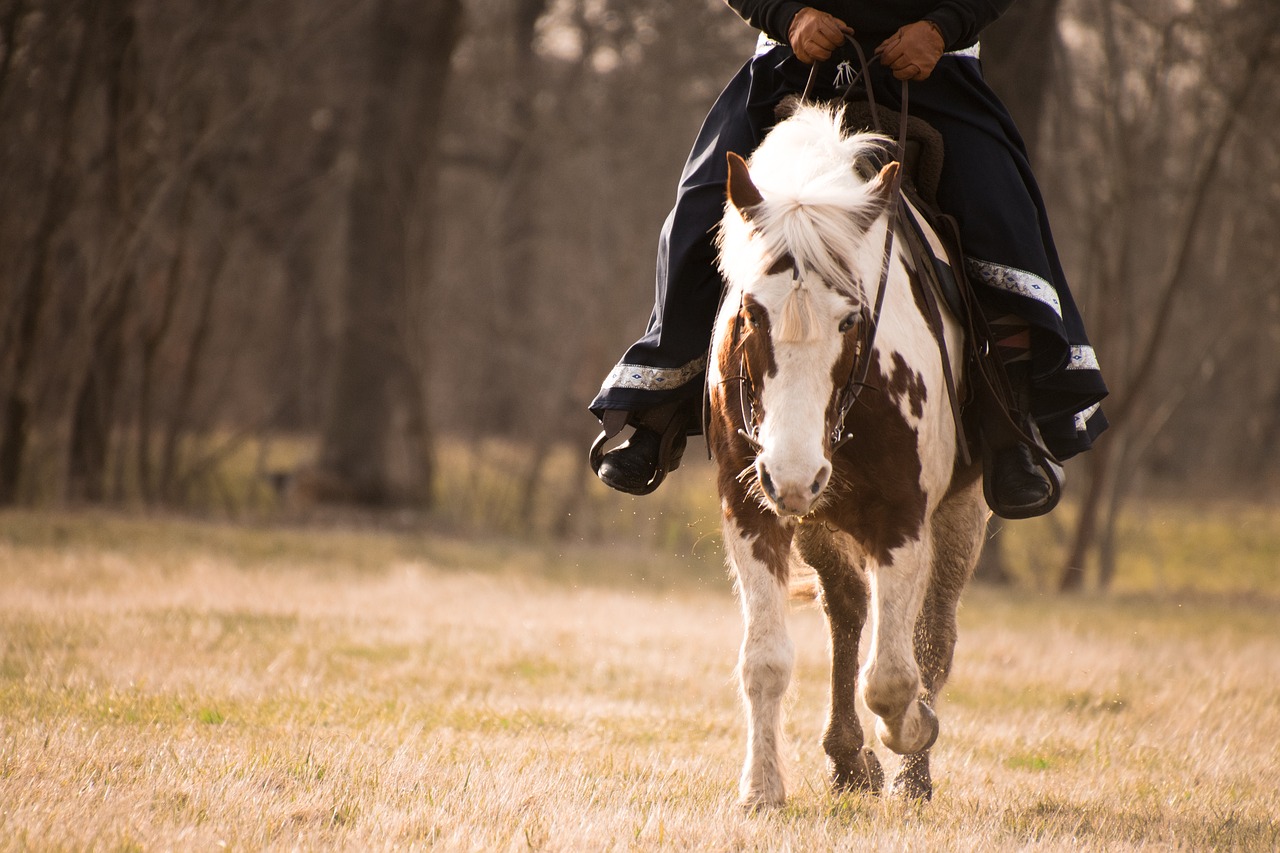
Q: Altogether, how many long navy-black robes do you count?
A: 1